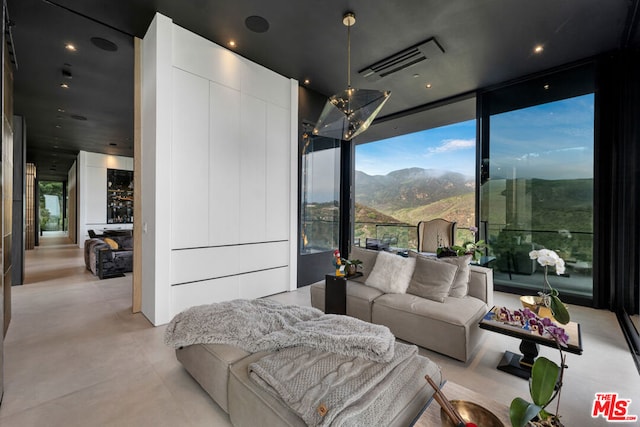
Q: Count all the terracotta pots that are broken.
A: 0